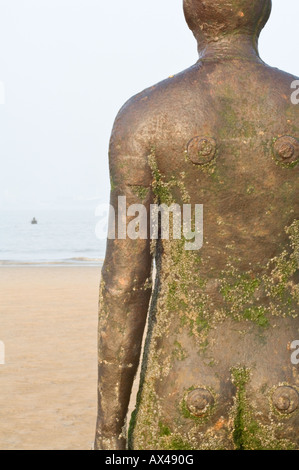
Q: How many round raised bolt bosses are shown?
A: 4